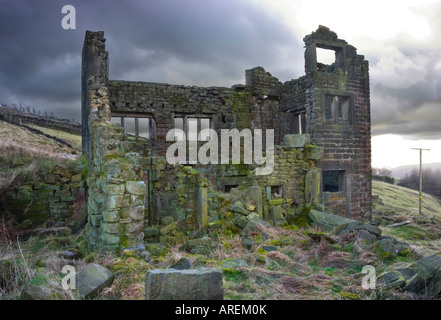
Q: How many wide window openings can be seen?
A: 2